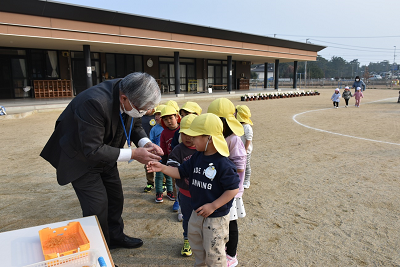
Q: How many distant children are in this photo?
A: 3